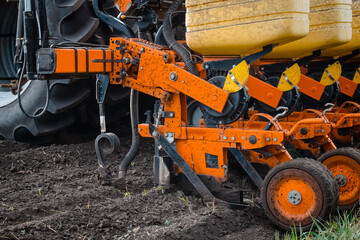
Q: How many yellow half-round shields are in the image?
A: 4